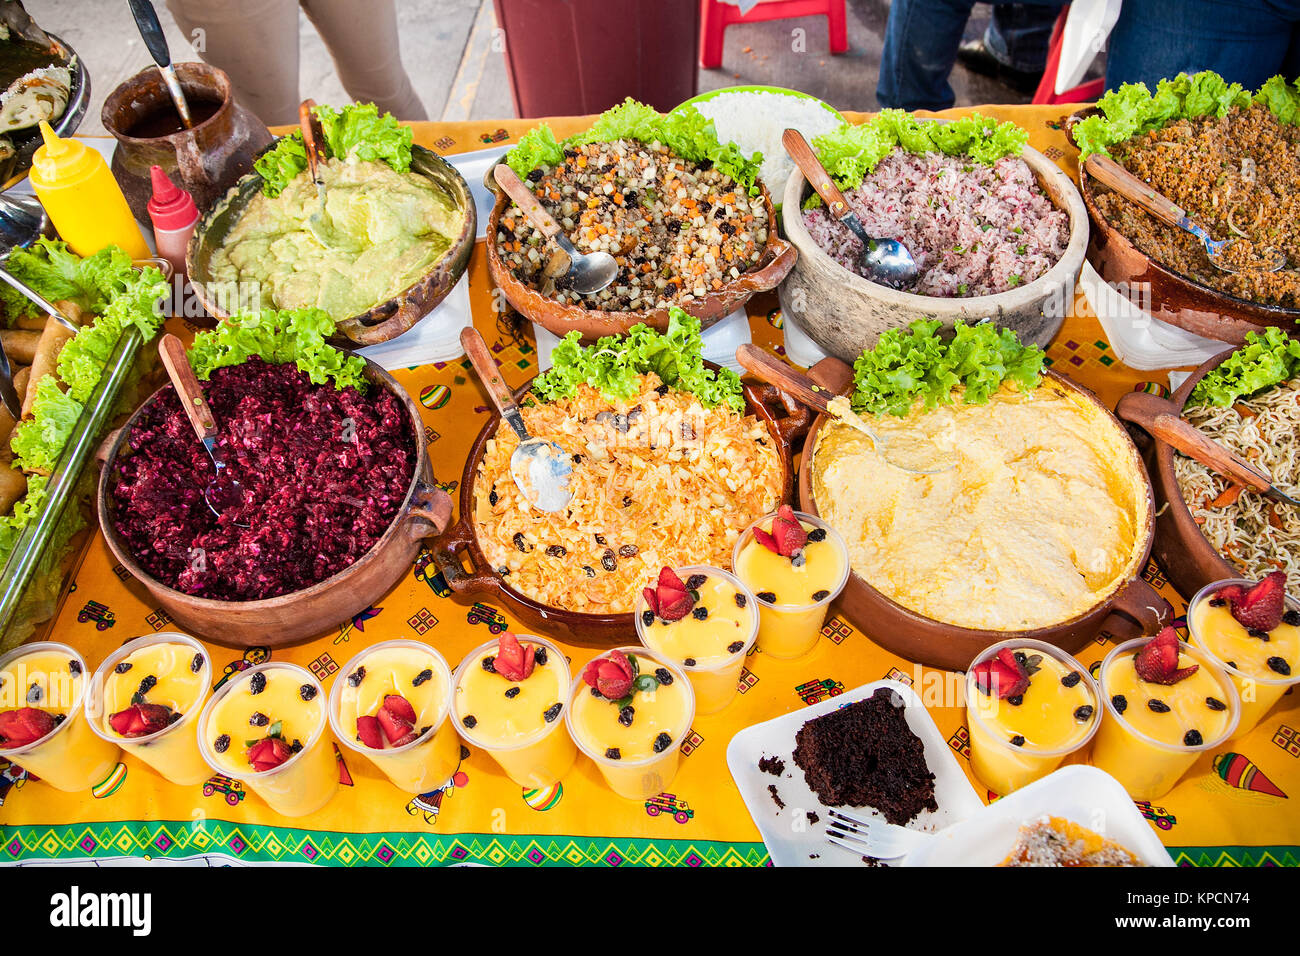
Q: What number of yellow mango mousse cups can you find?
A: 11